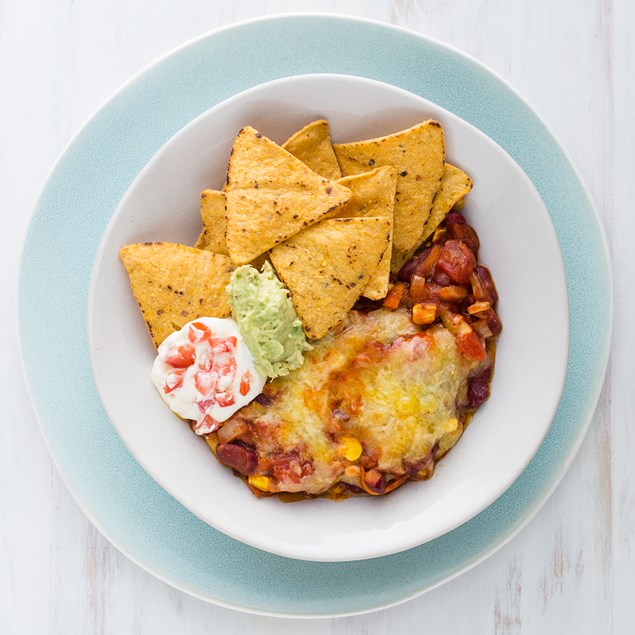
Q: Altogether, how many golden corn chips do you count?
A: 8